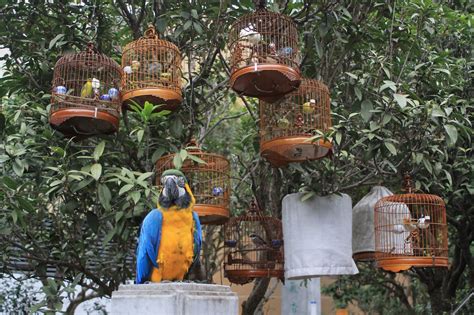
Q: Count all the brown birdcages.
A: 7